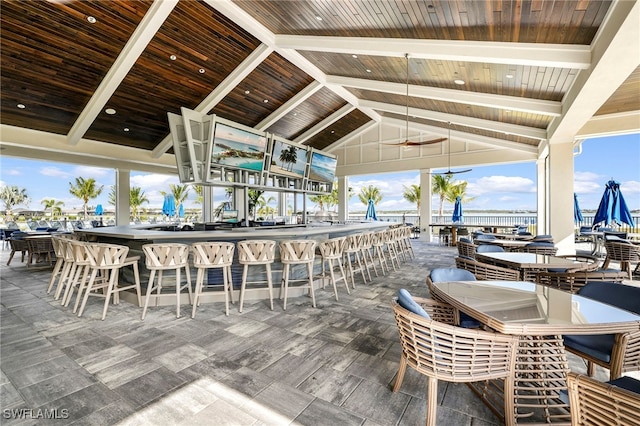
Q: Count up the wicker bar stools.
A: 15